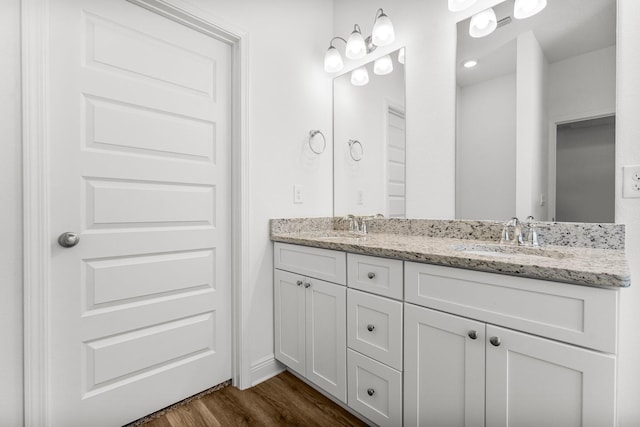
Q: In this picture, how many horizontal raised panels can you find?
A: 5